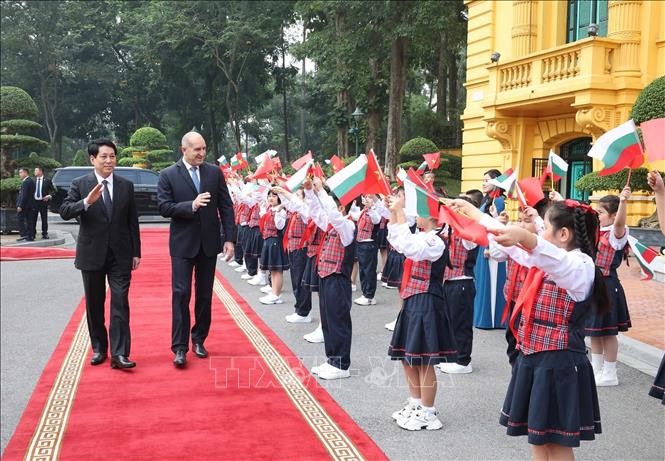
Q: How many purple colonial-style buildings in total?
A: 0